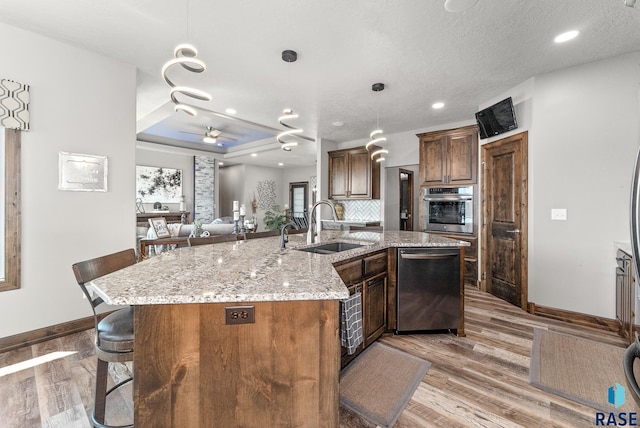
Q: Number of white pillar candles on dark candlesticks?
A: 3